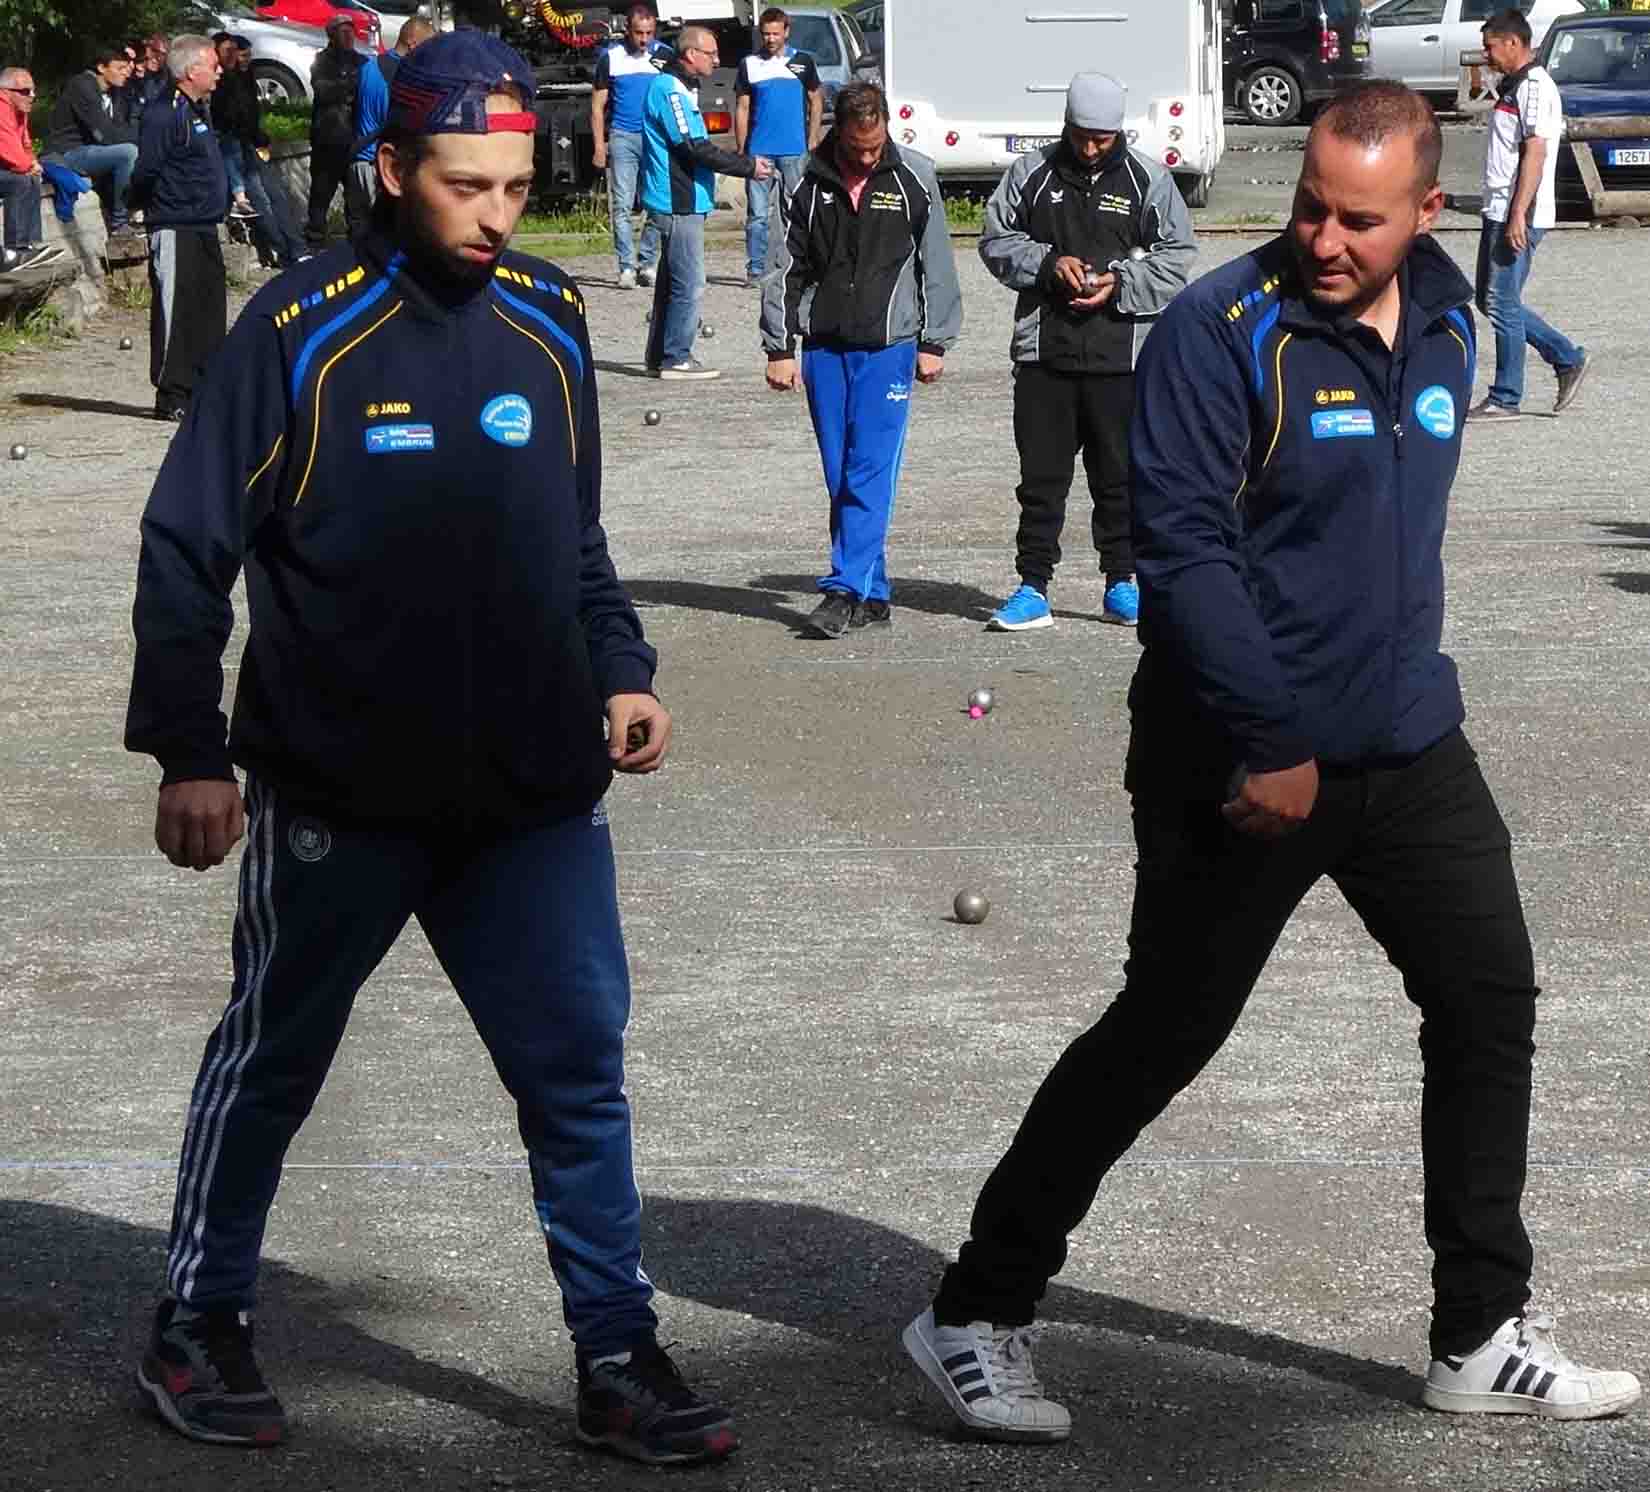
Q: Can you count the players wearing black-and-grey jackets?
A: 2